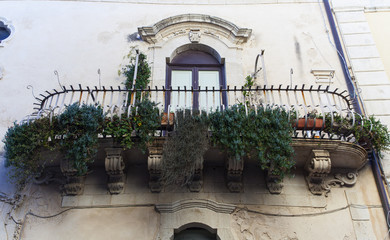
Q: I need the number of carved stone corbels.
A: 7